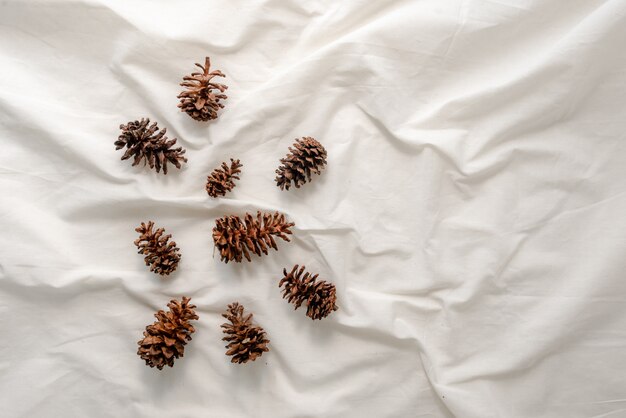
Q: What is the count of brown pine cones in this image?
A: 9